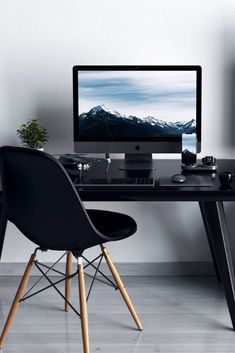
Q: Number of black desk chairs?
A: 1